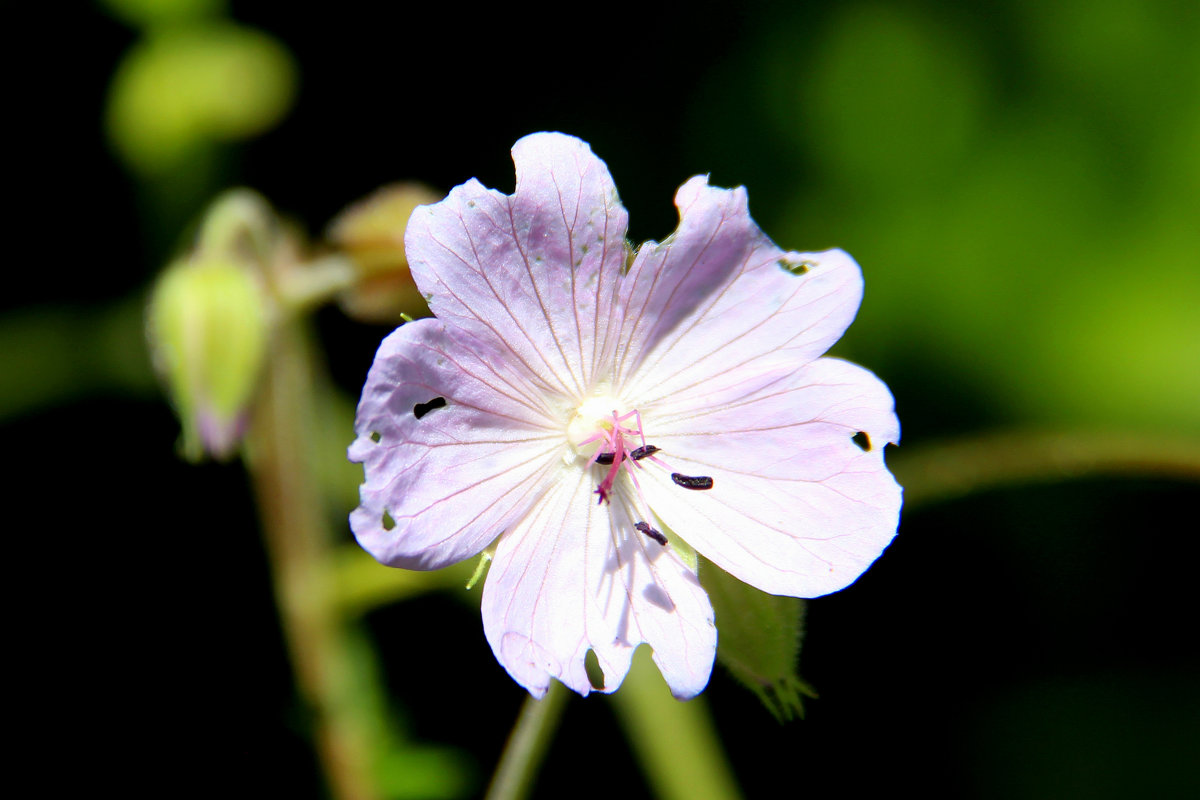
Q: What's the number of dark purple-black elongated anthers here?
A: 4